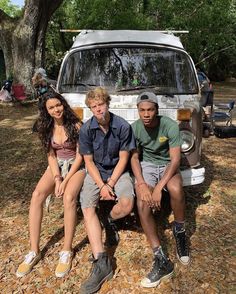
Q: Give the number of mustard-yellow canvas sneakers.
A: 2